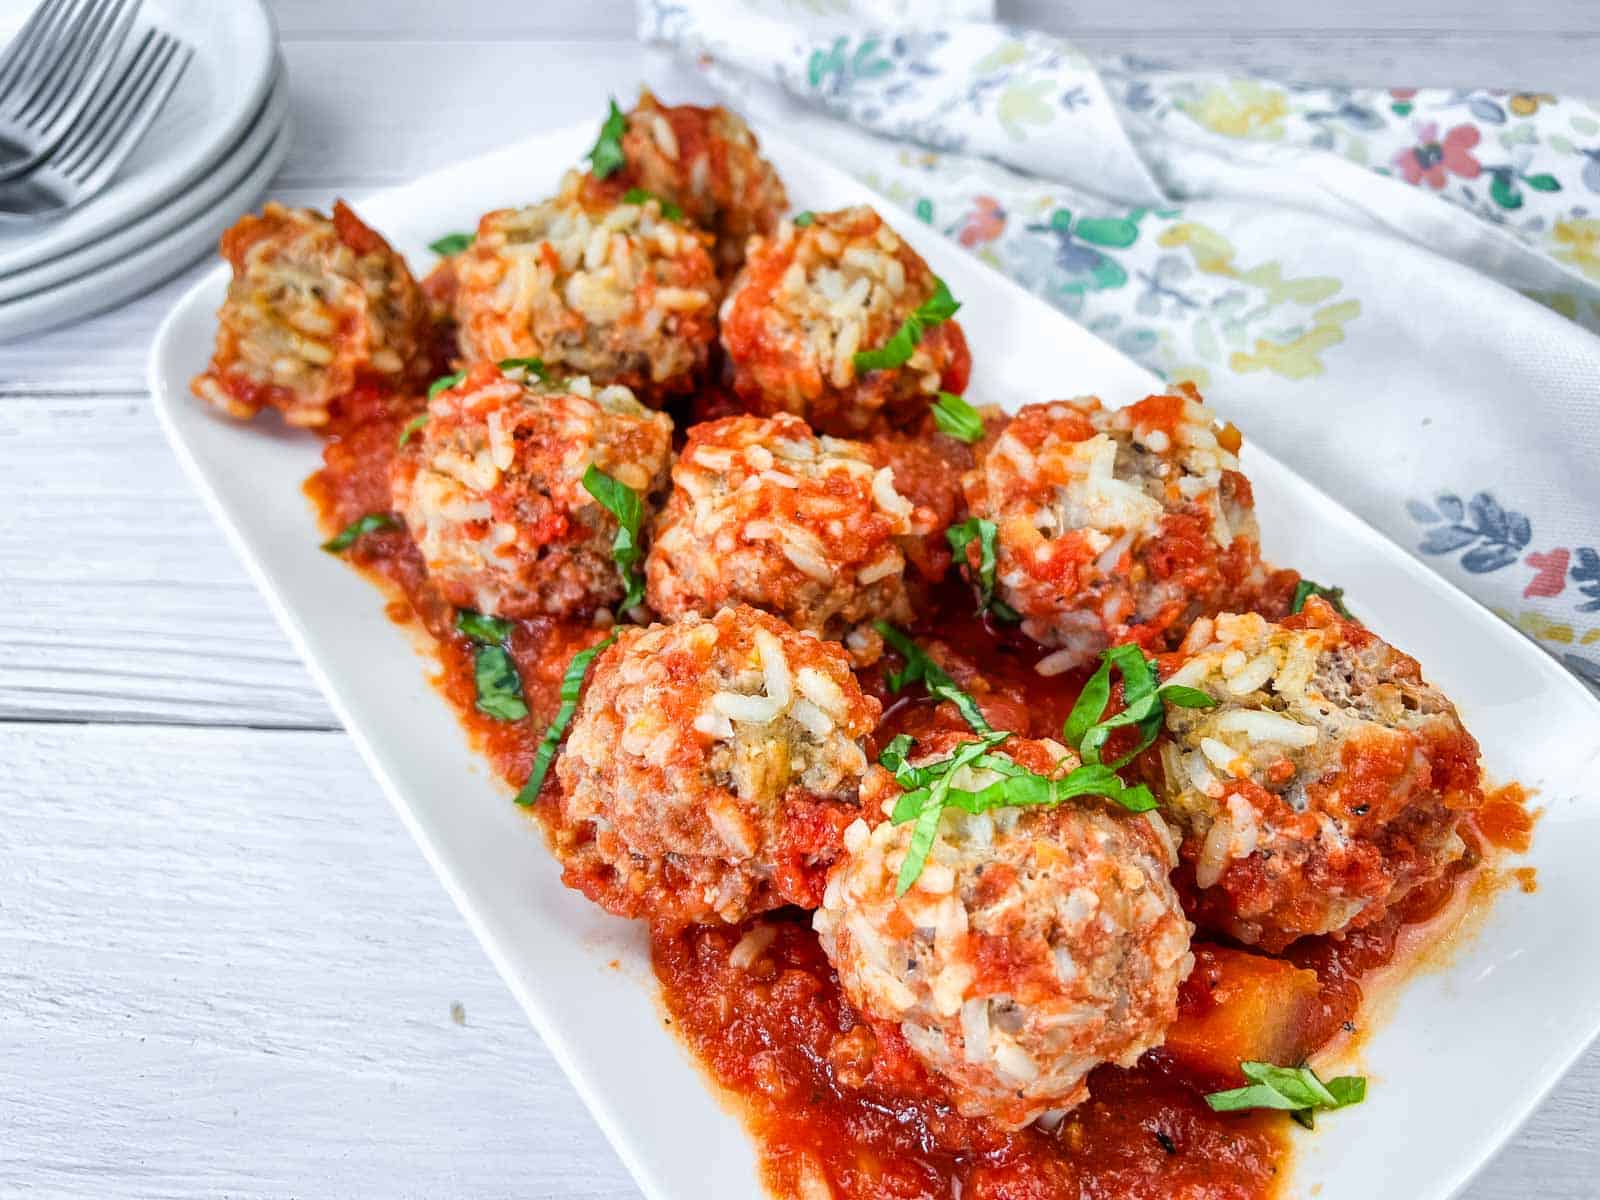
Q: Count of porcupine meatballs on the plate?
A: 10